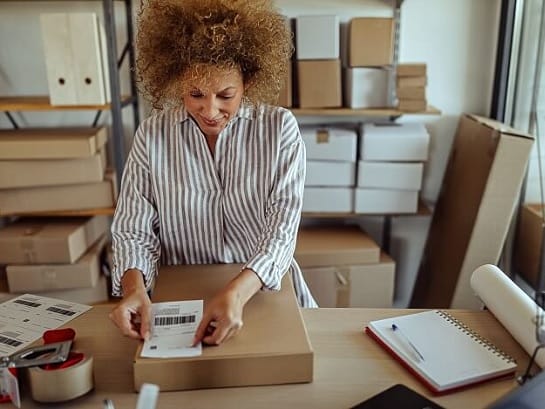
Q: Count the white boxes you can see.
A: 8